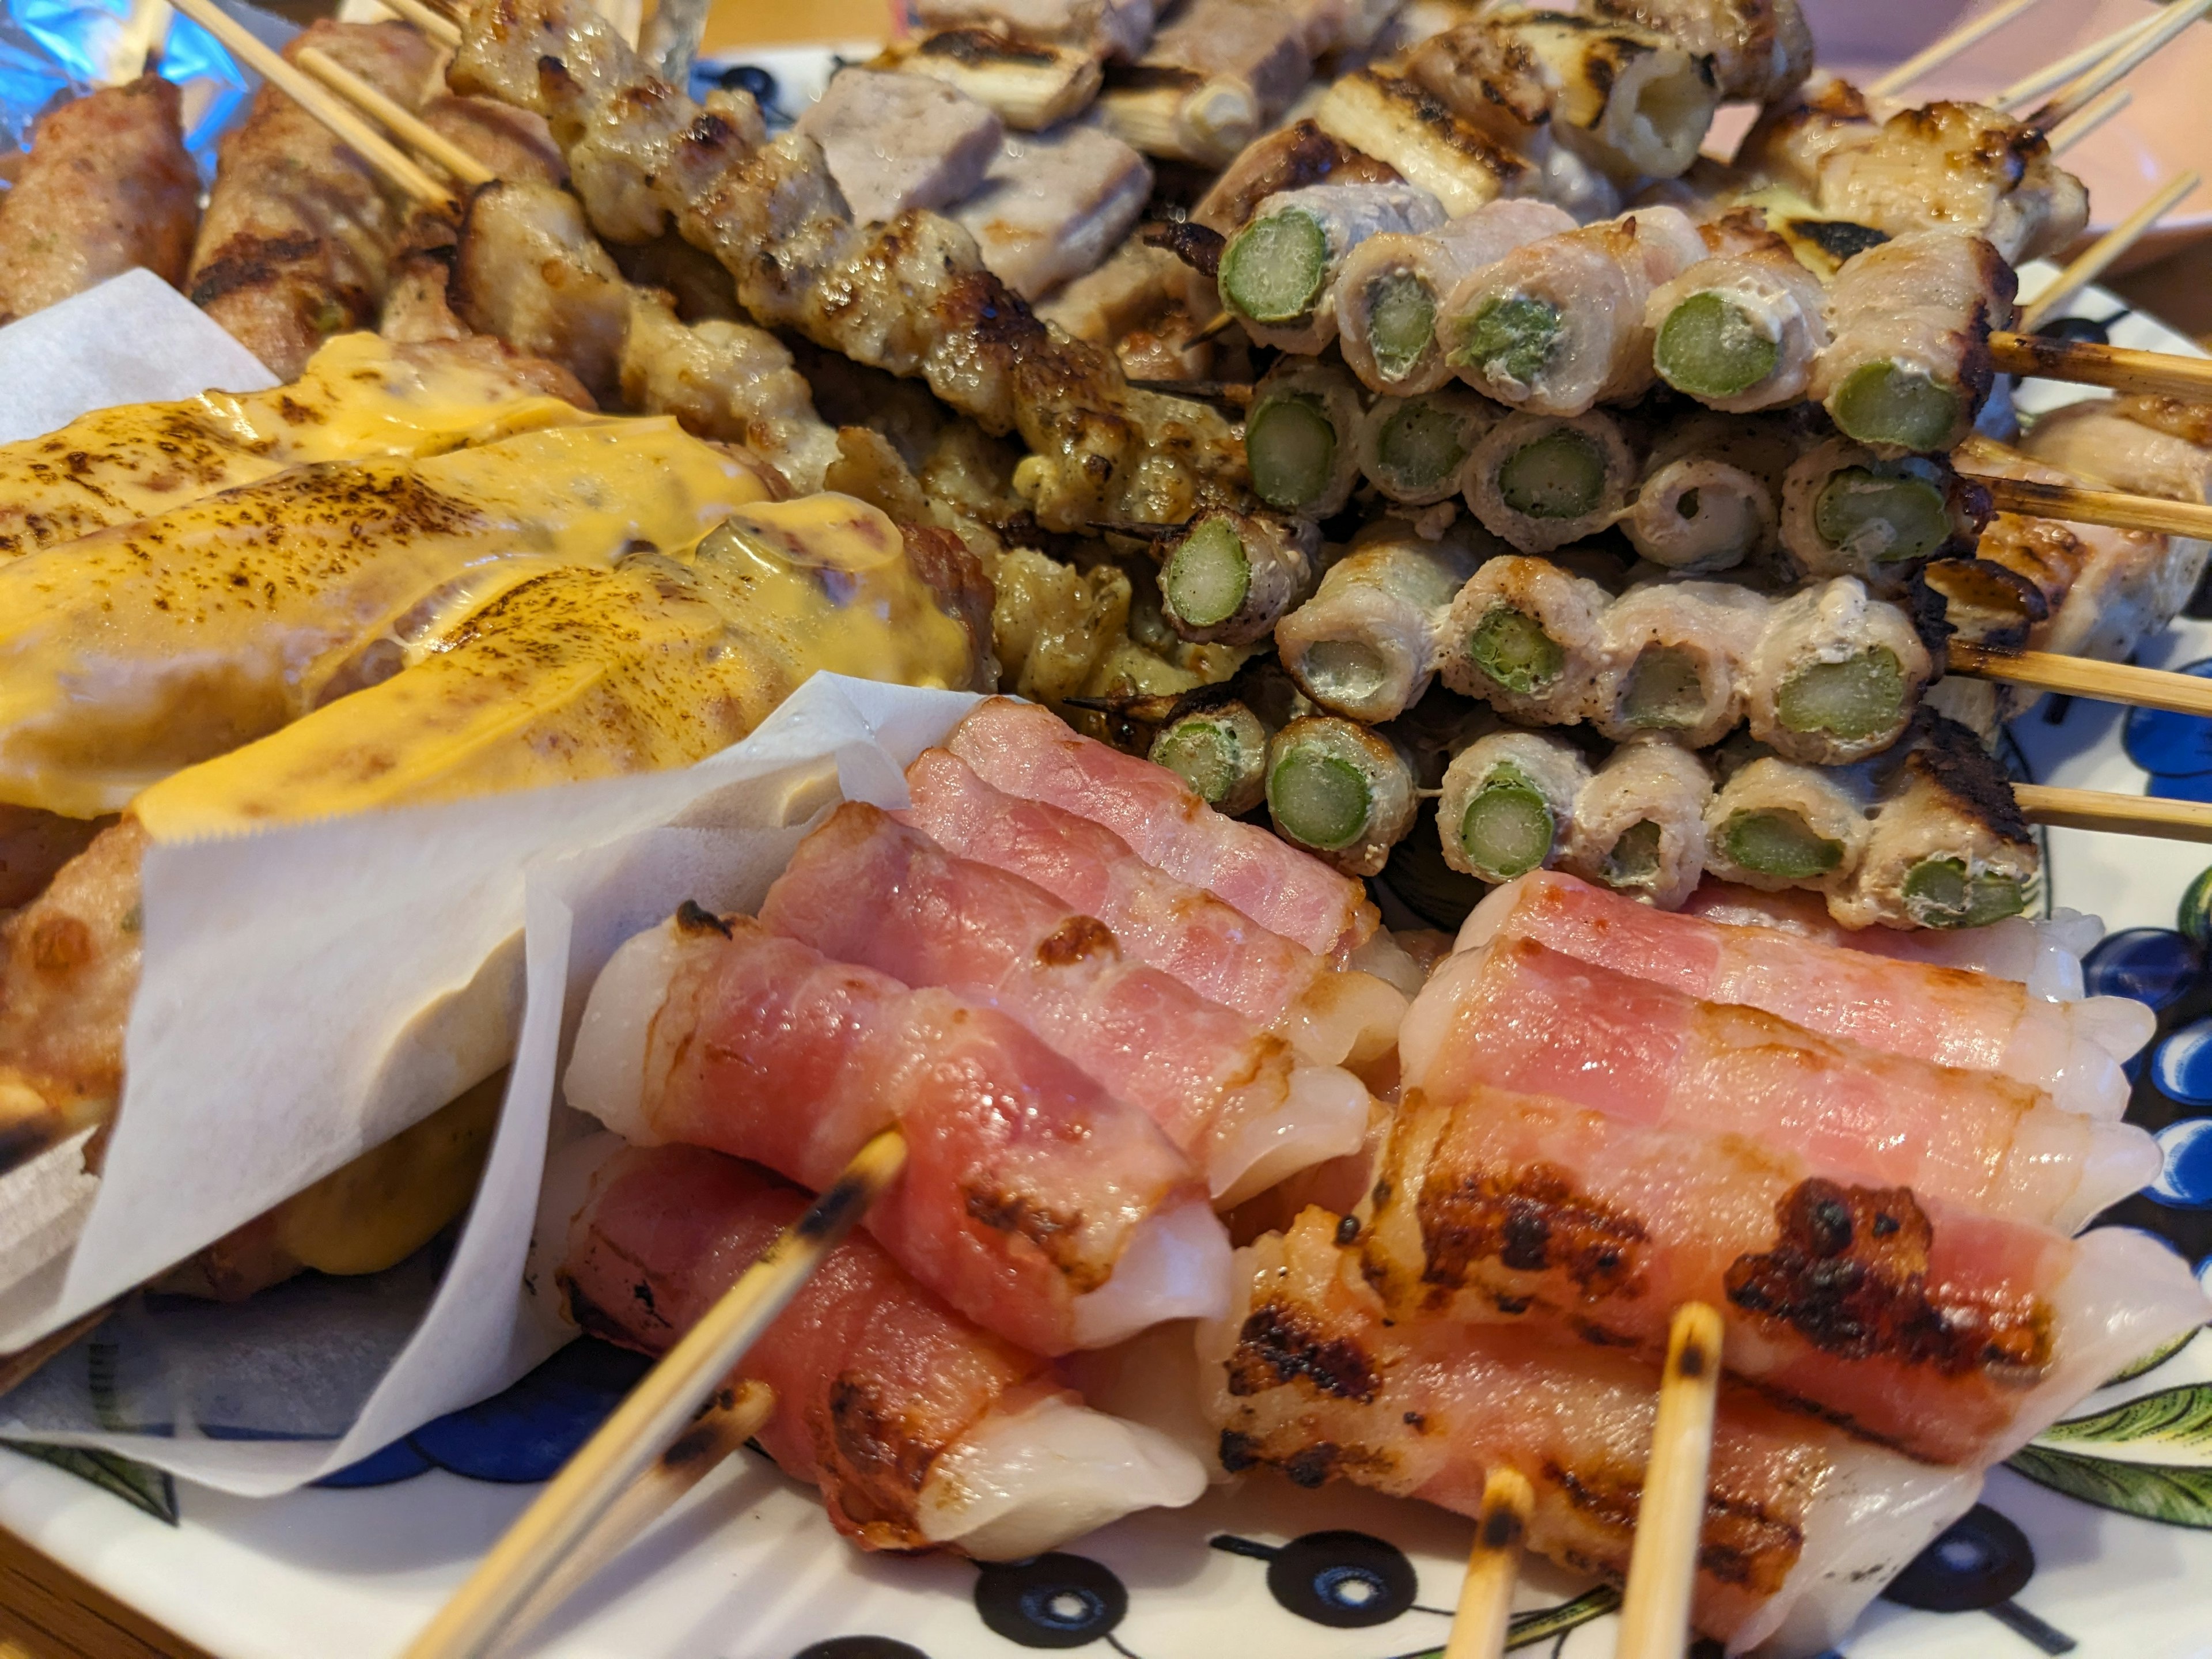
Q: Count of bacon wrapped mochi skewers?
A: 4